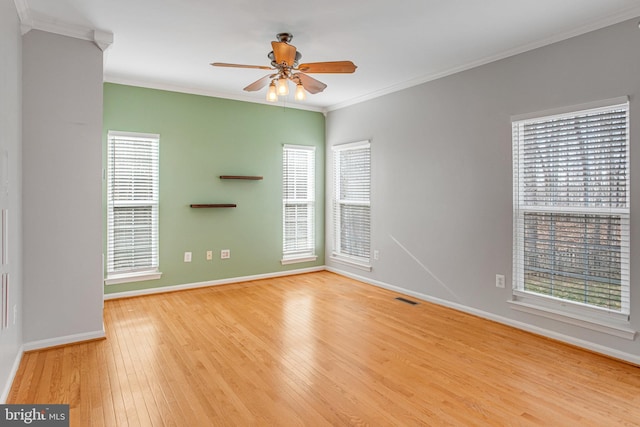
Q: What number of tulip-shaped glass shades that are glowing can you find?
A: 3